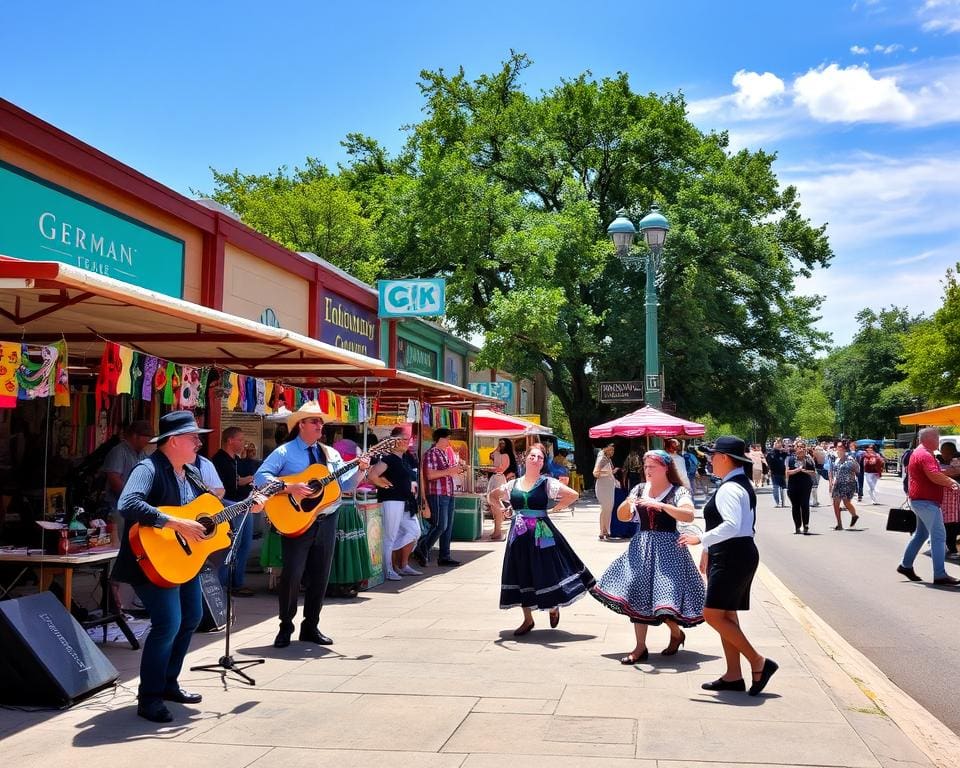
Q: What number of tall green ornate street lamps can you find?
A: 1